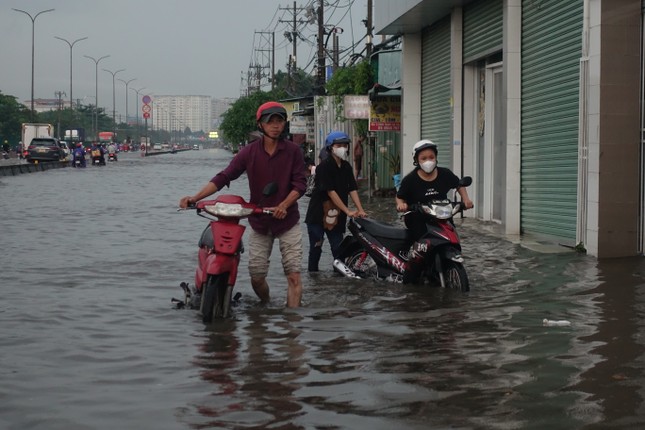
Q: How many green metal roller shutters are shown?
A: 3